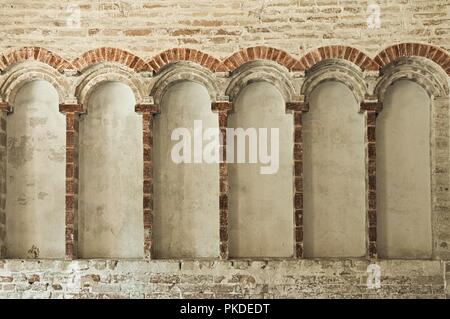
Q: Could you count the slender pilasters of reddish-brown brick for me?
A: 5